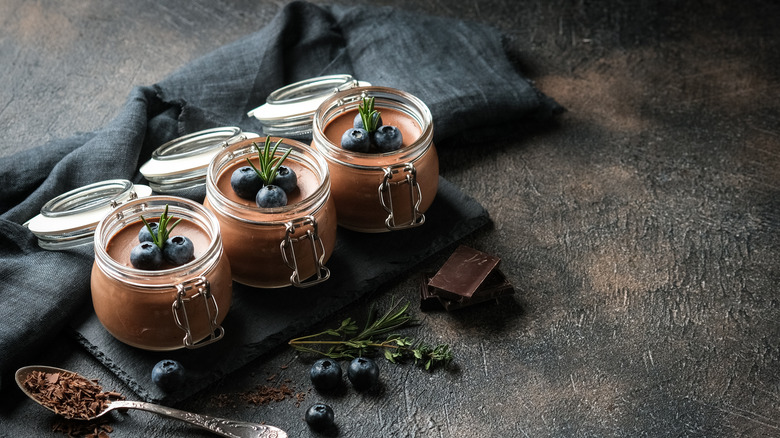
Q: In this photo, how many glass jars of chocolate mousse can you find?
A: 3